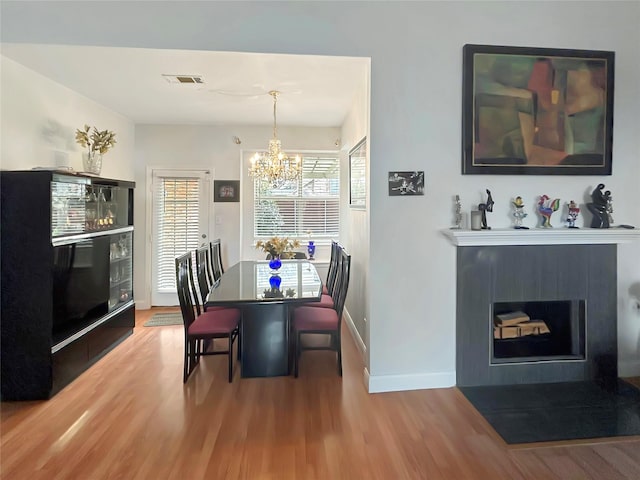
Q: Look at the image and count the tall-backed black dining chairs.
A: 6